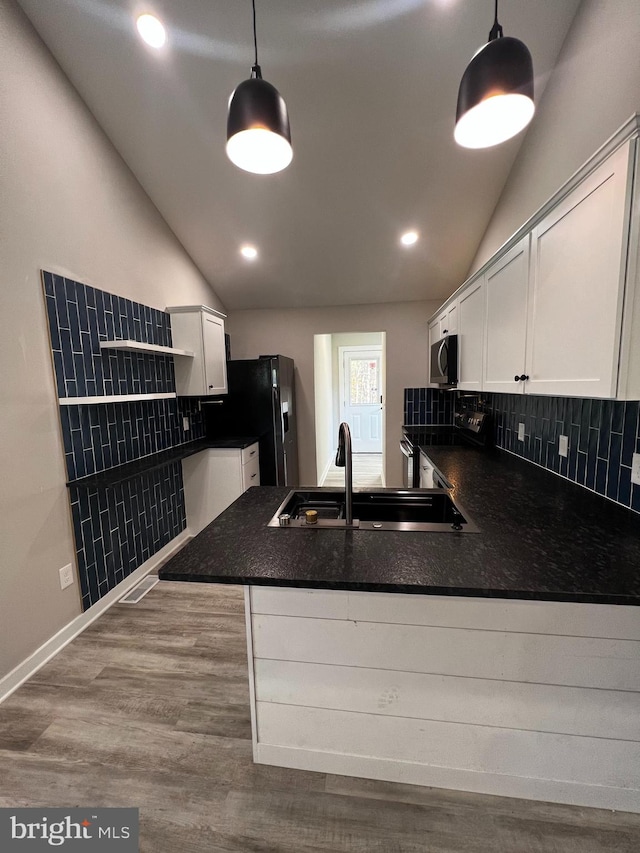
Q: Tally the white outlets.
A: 5